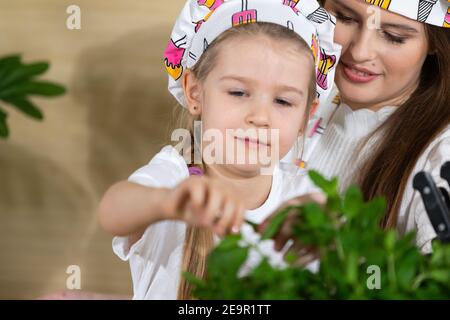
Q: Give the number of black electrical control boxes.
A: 0